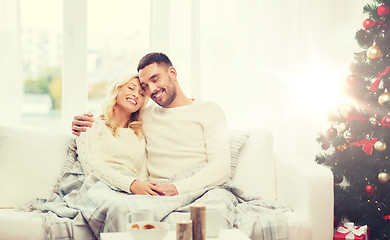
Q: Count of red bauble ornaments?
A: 6